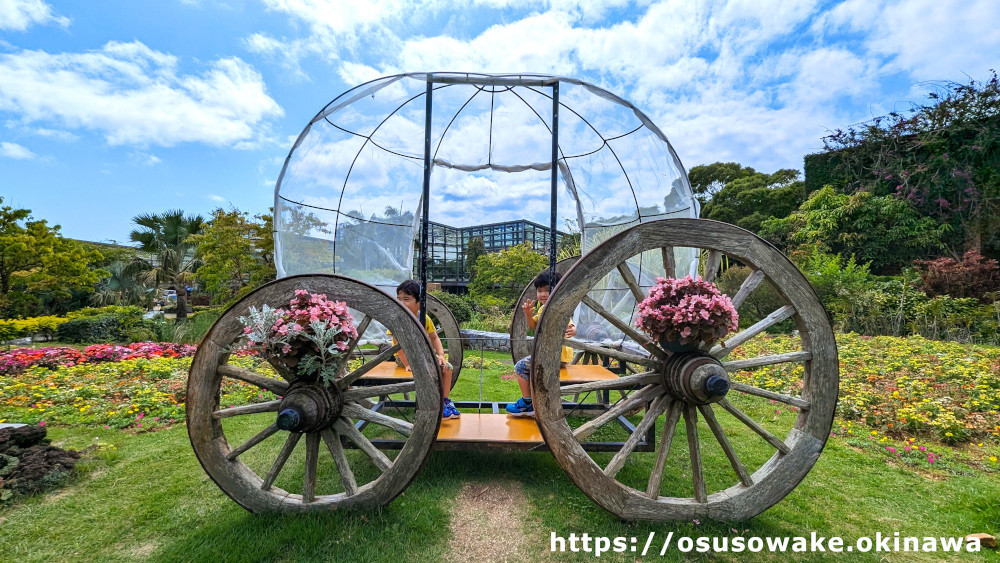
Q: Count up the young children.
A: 2